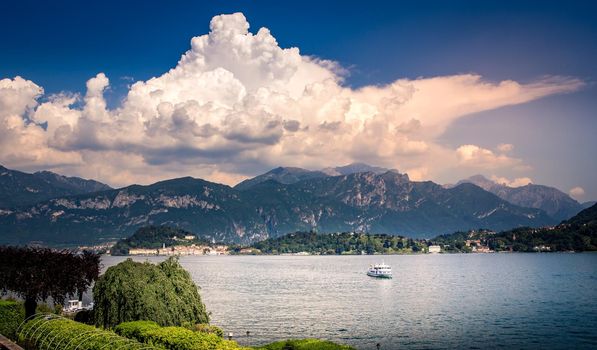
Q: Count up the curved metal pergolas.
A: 1